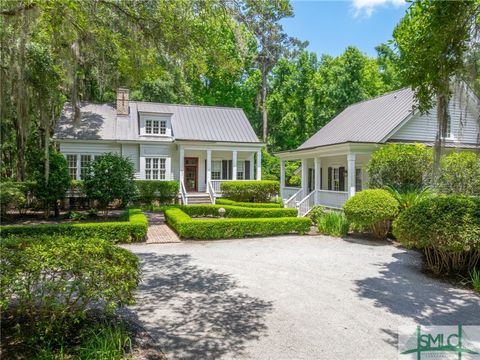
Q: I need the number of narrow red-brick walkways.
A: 1